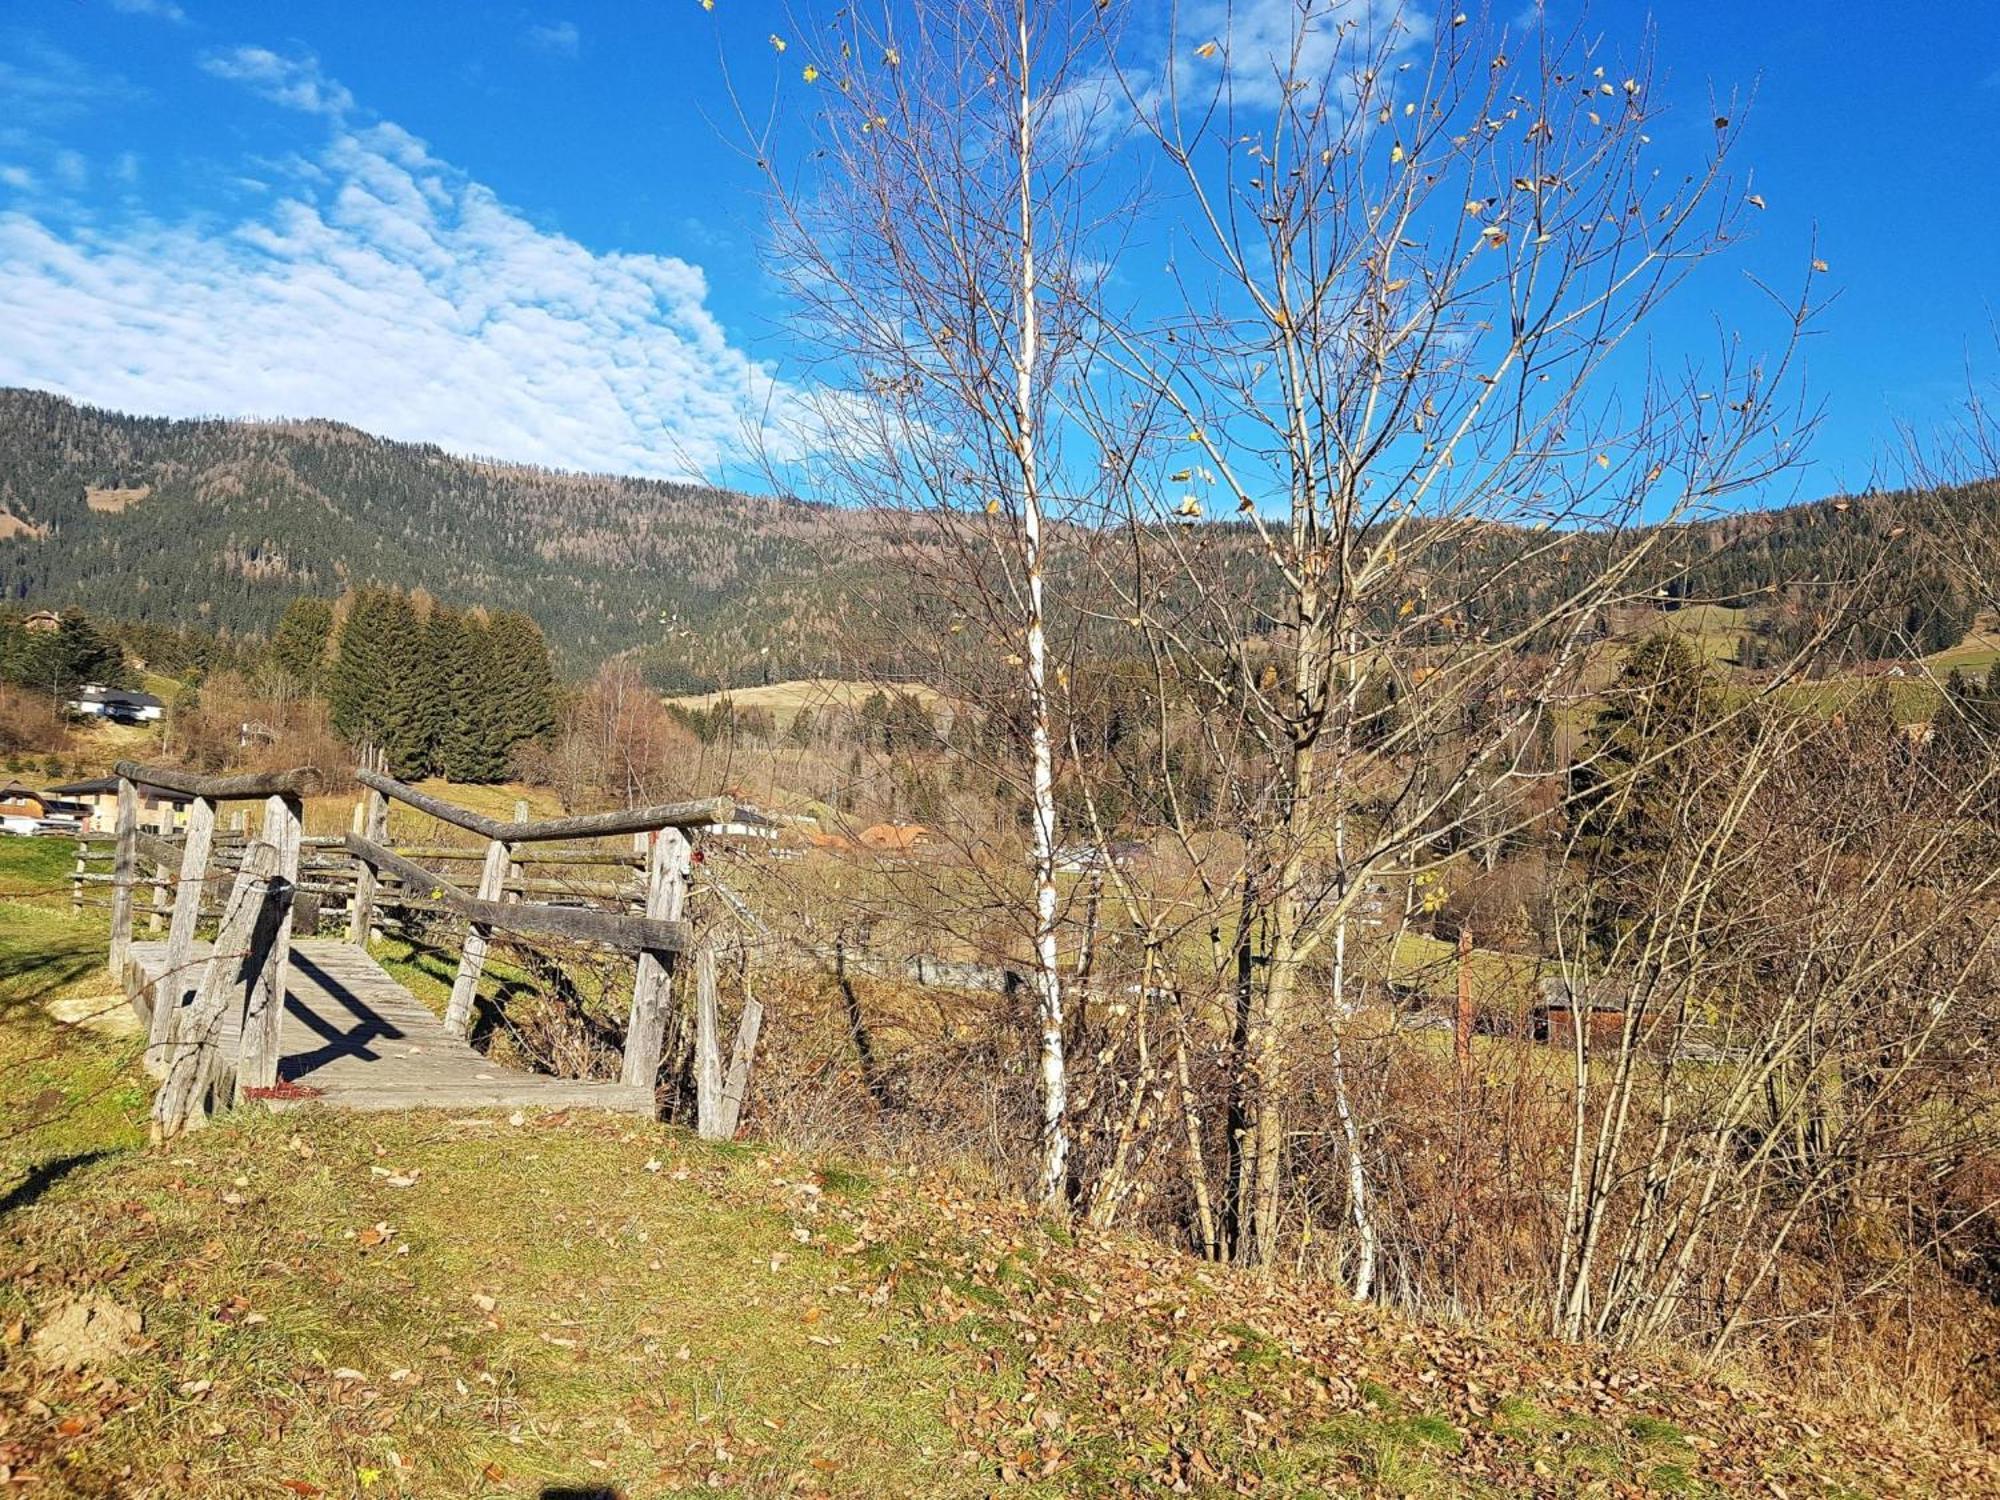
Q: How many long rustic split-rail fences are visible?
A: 1